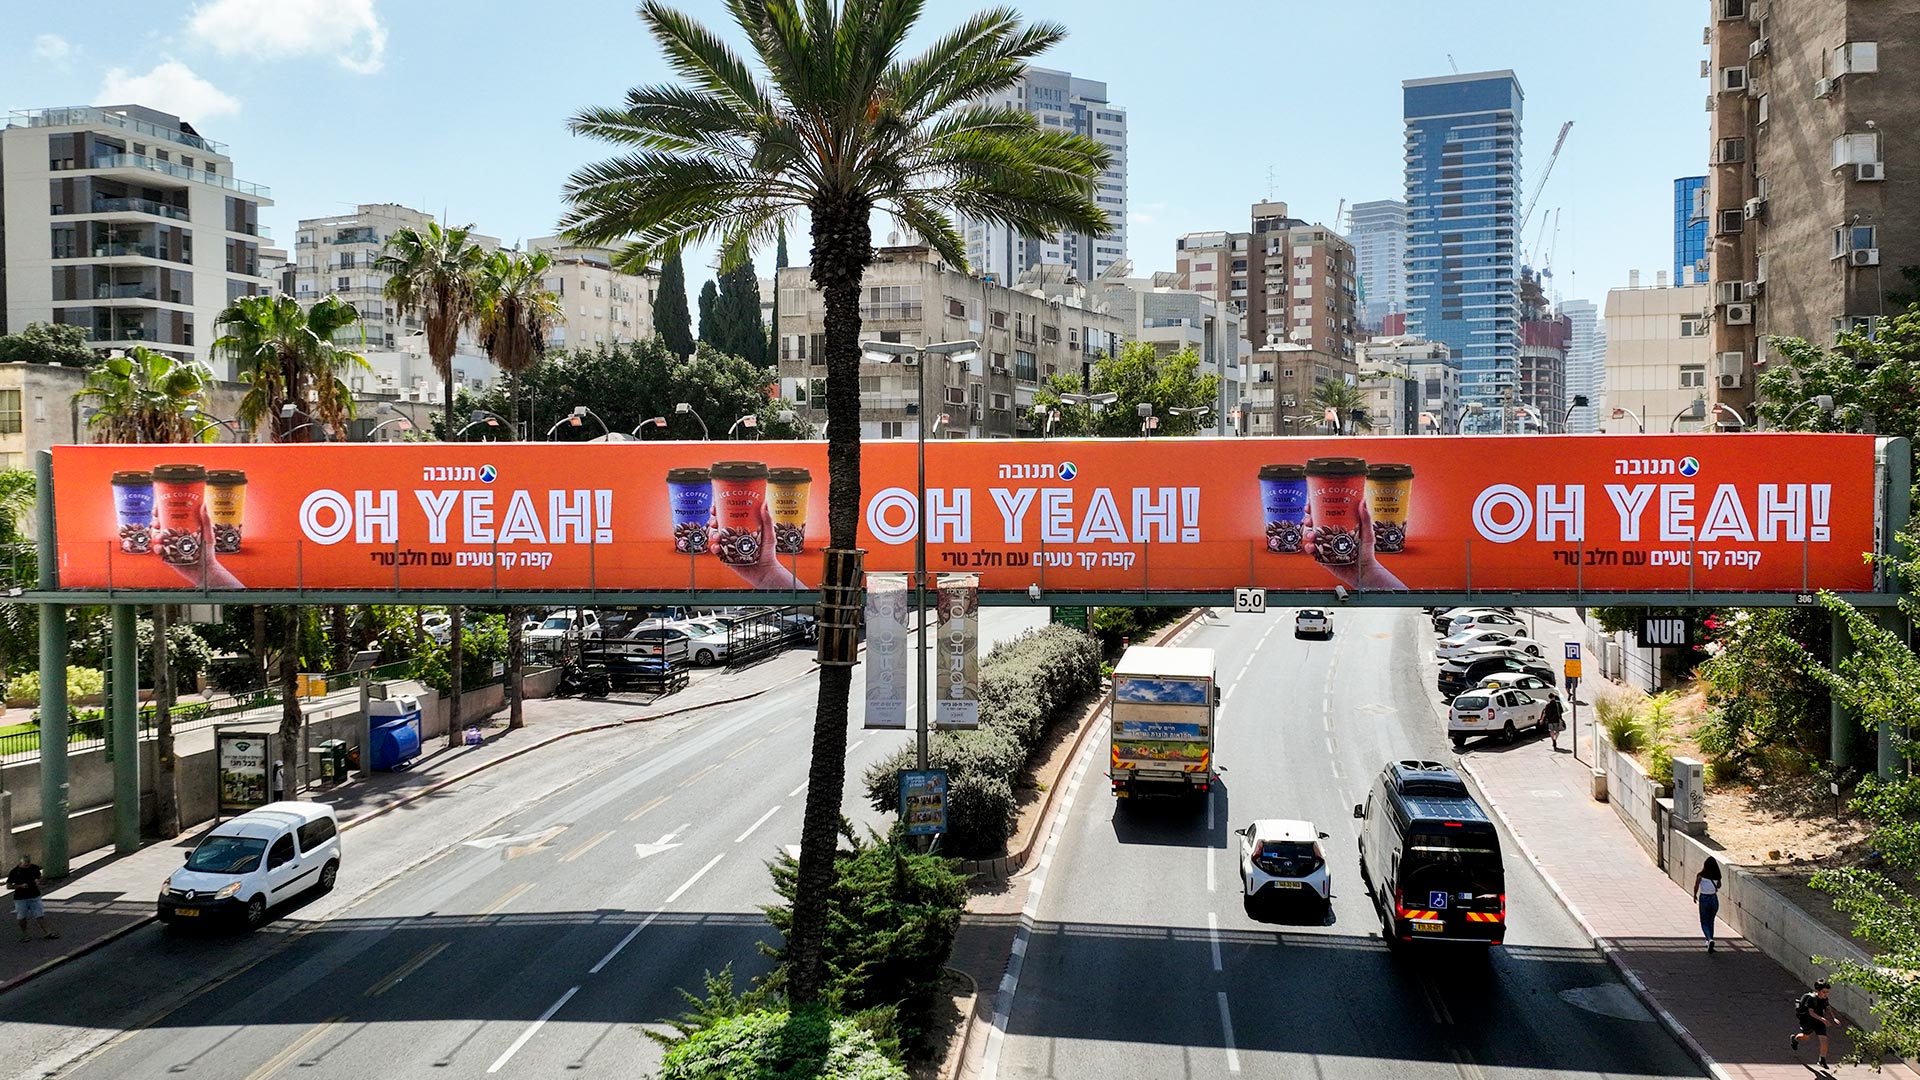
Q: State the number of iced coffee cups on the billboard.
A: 9